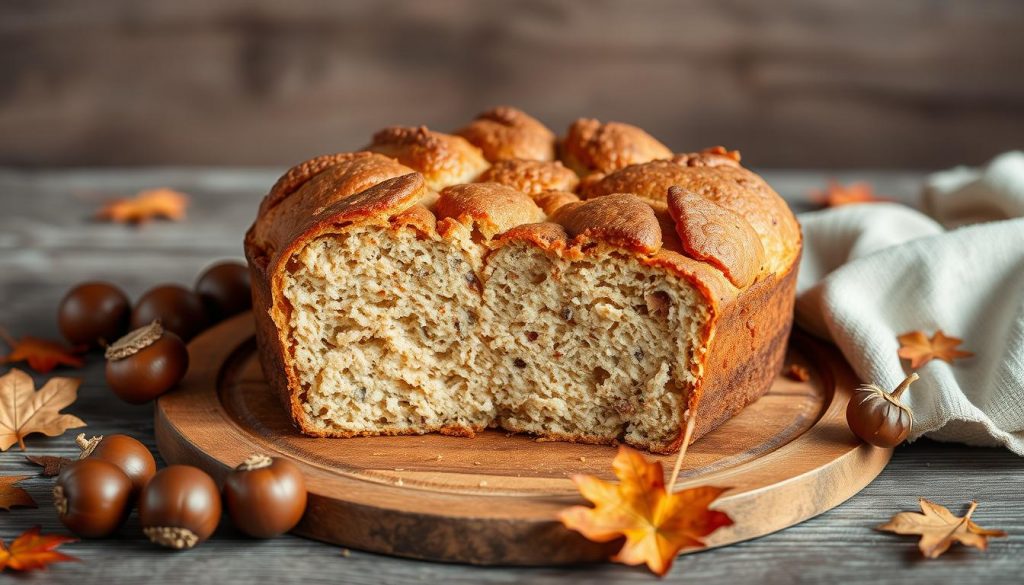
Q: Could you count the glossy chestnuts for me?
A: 9